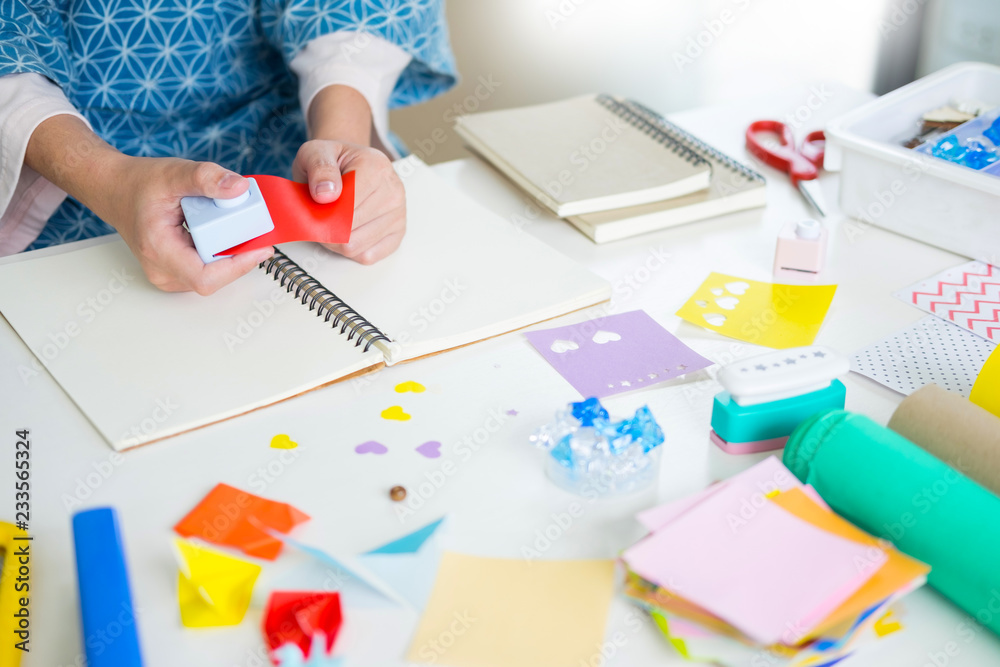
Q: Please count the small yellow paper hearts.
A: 3